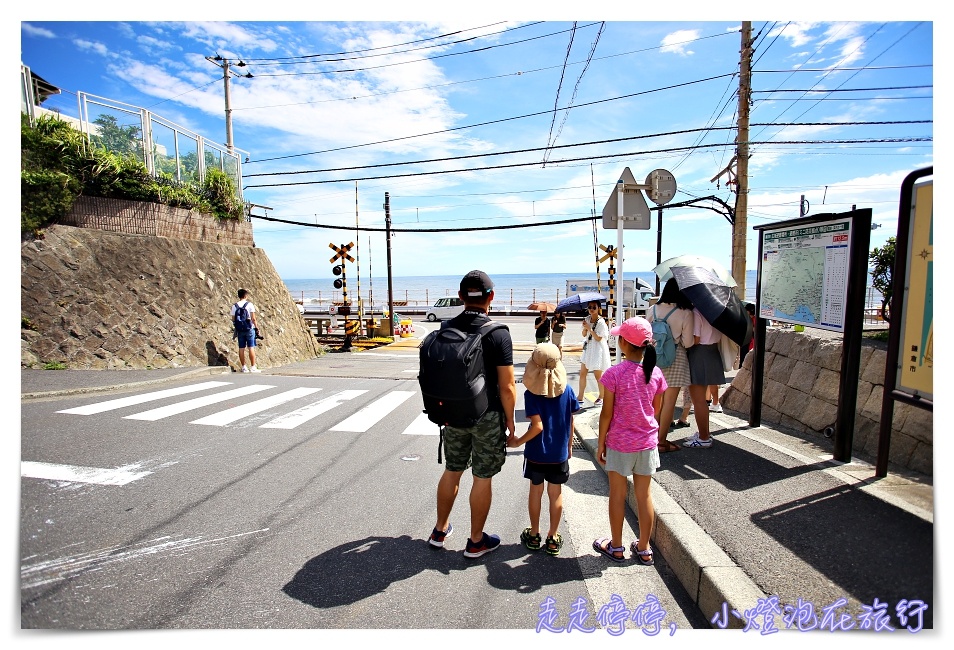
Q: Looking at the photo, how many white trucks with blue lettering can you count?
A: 1